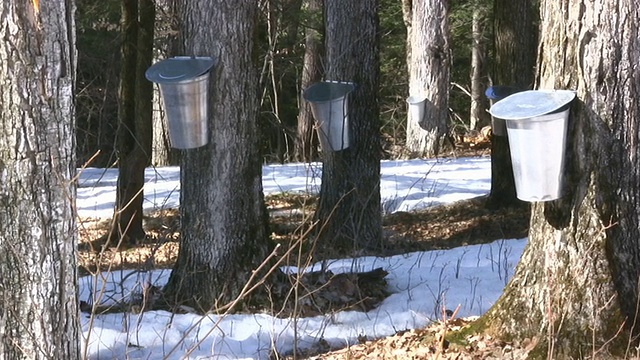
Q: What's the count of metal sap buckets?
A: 5